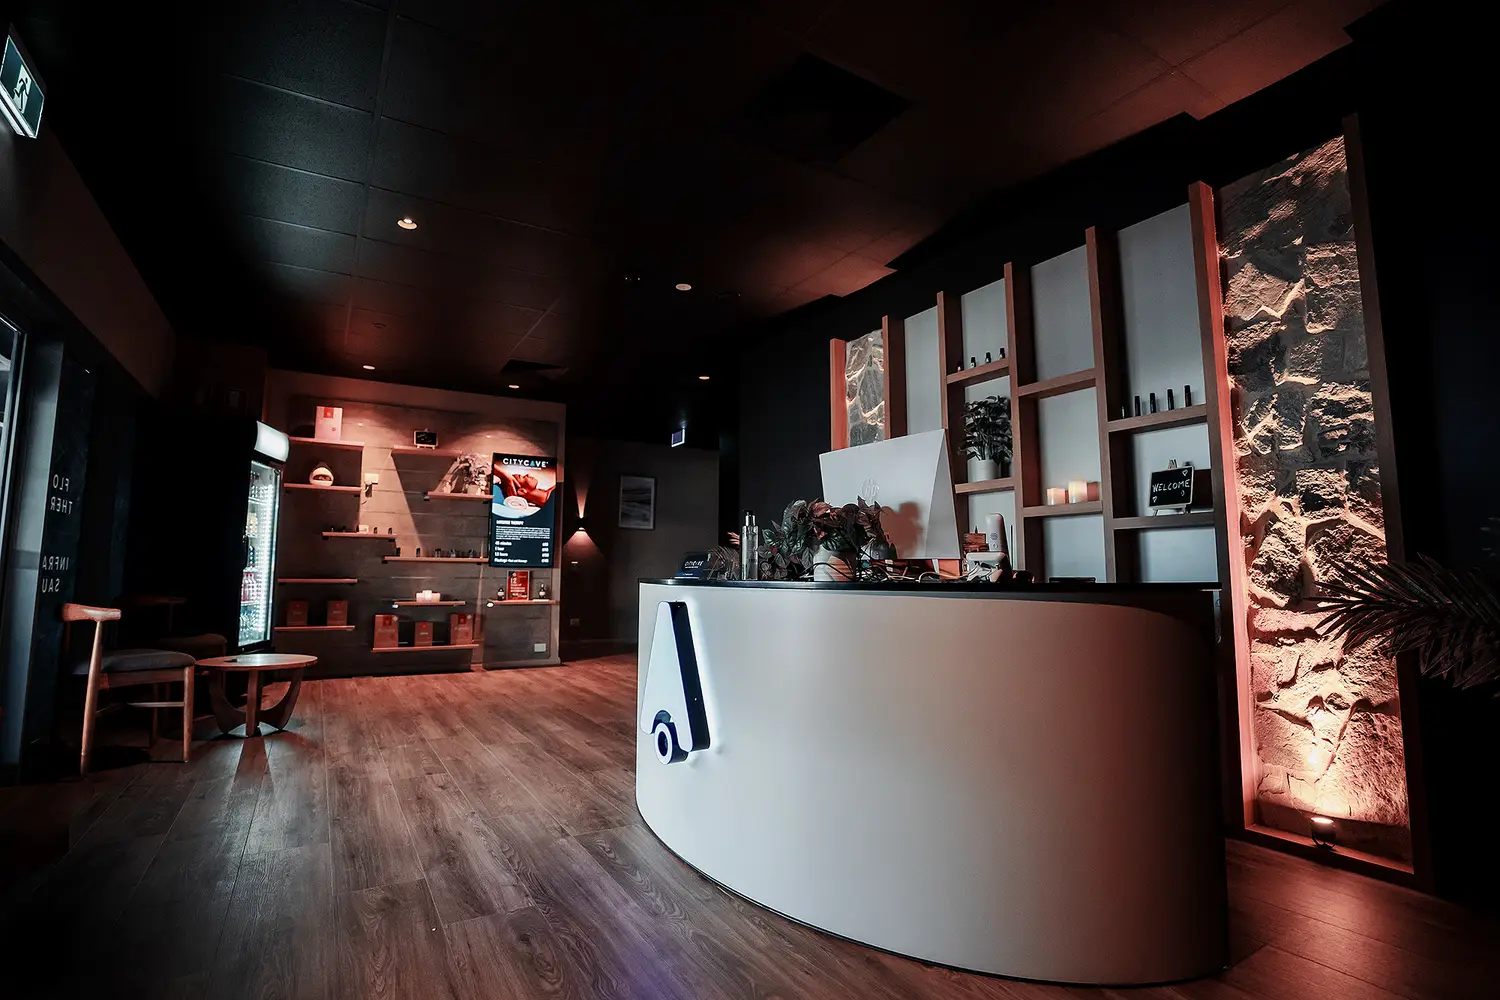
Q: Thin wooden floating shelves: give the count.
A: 11